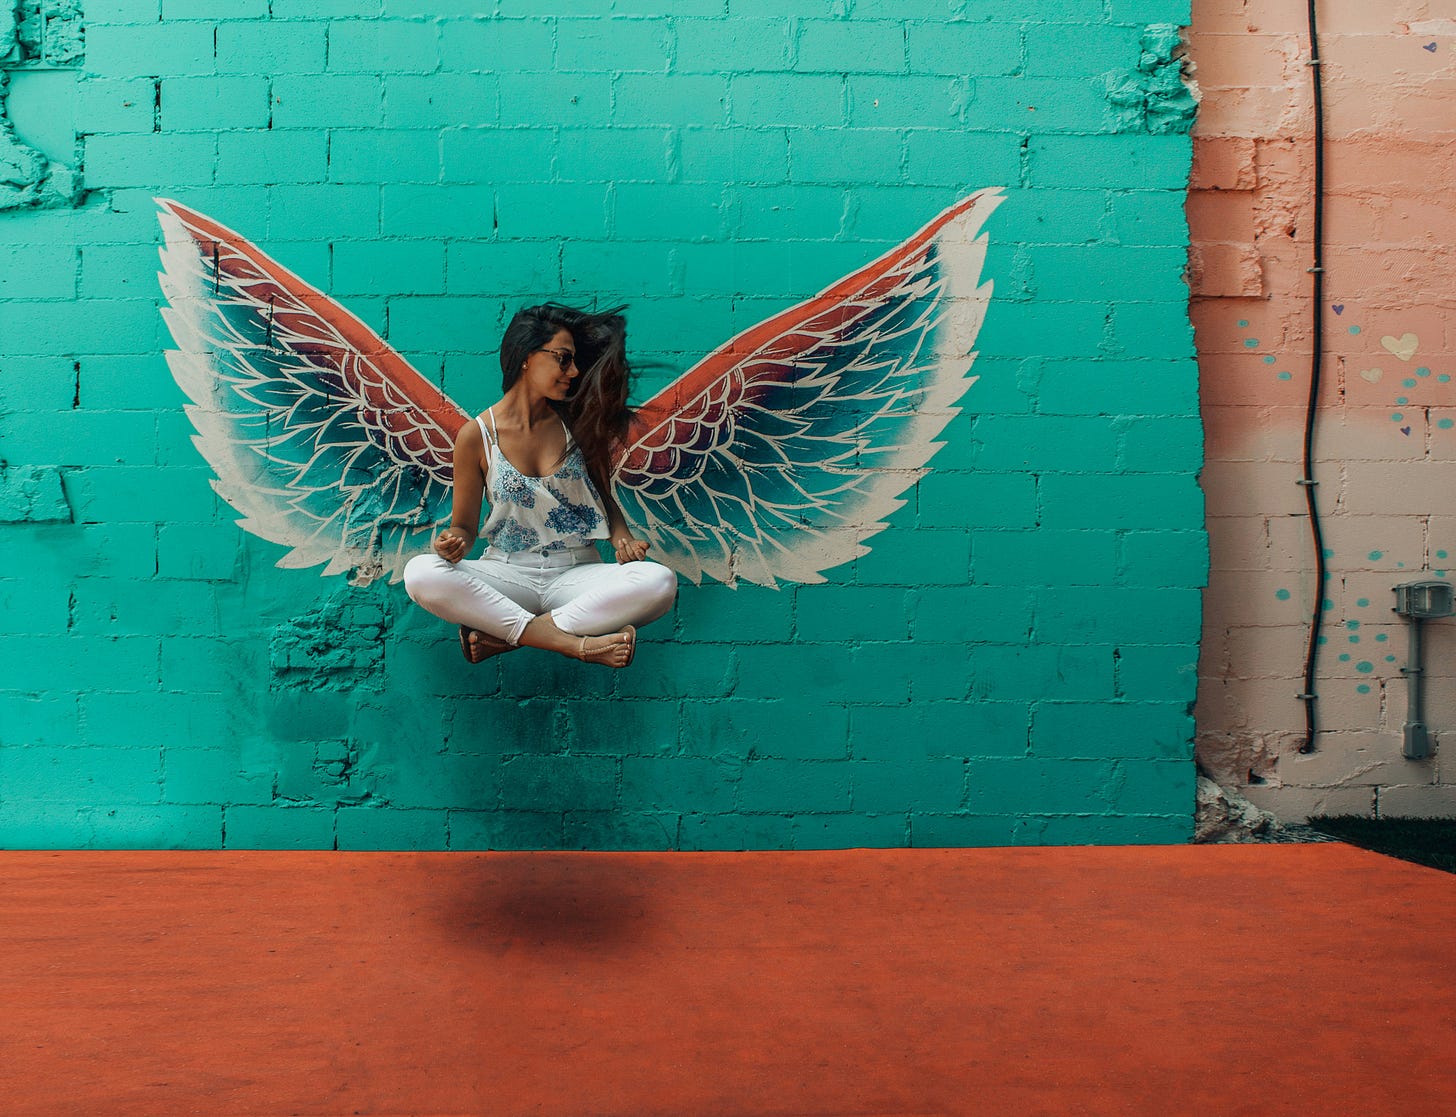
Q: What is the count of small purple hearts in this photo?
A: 3